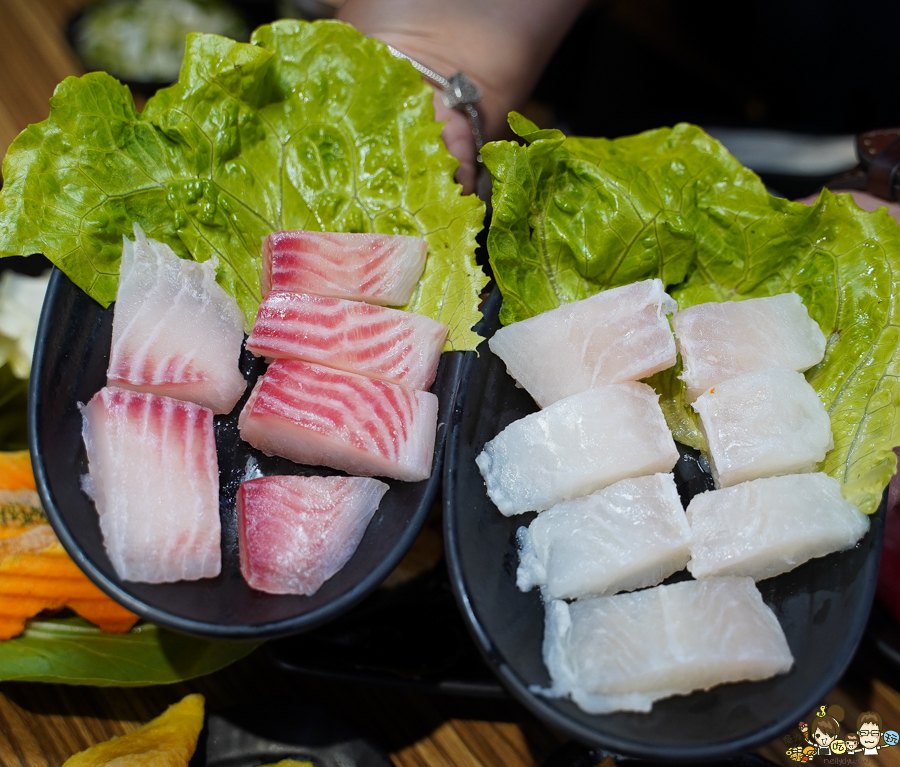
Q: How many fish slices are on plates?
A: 13